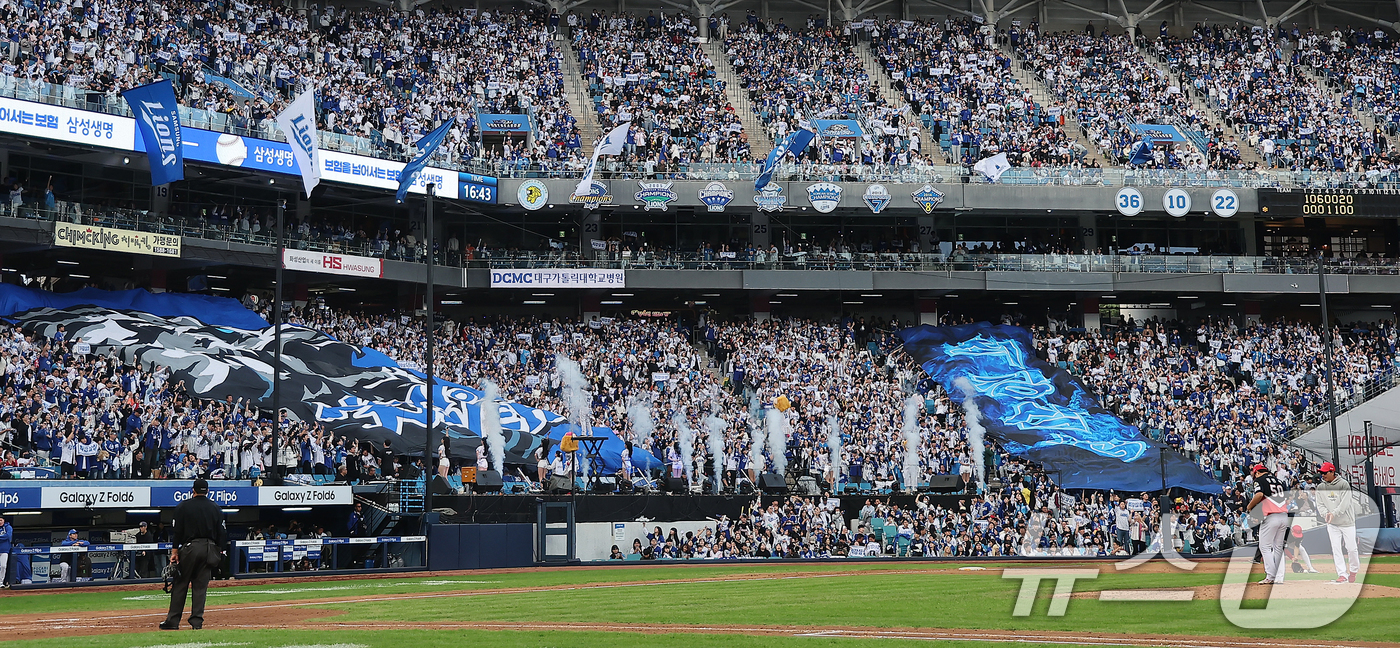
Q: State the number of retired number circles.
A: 3